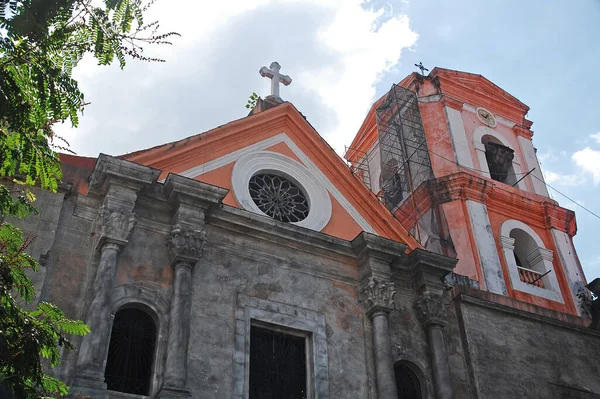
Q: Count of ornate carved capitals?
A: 4